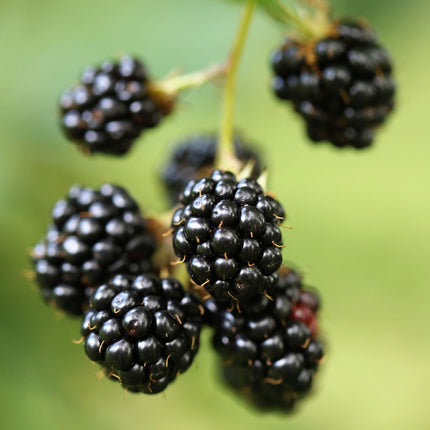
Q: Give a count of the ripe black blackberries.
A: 7